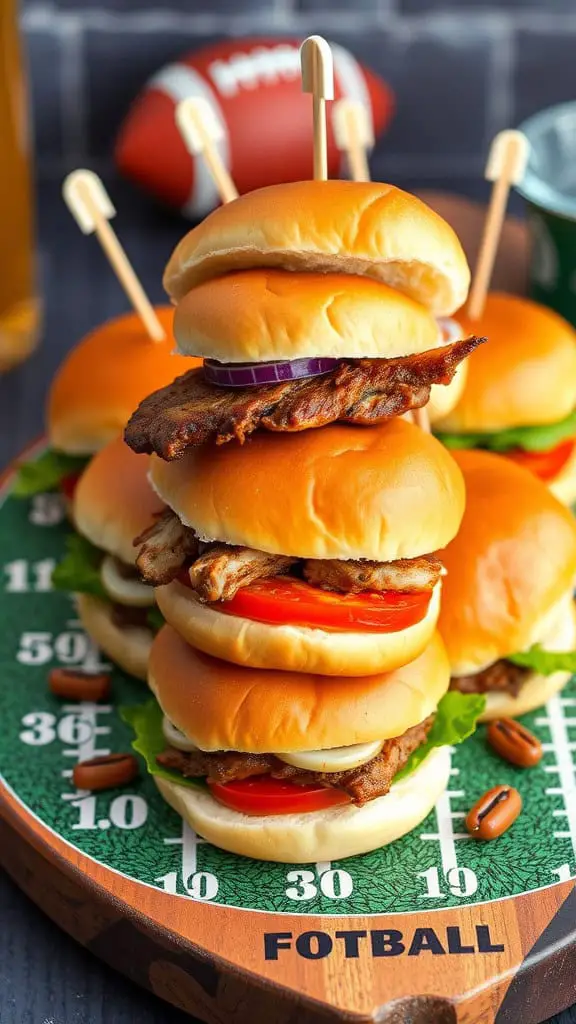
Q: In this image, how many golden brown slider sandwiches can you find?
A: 7